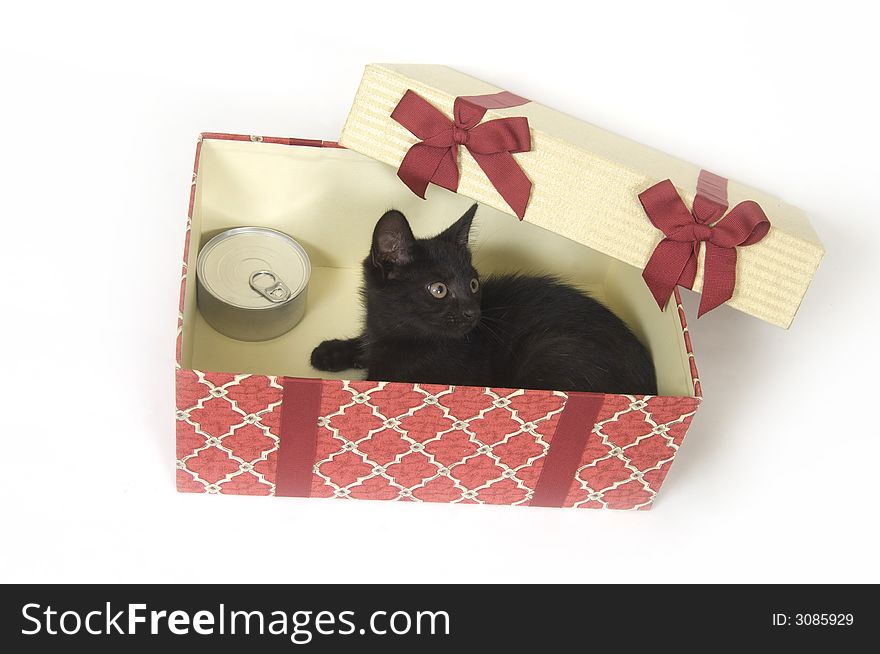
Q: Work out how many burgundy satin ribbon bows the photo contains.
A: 2